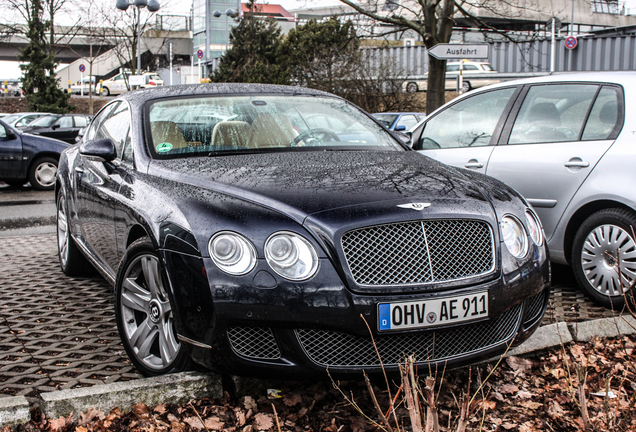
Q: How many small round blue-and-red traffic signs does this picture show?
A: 3